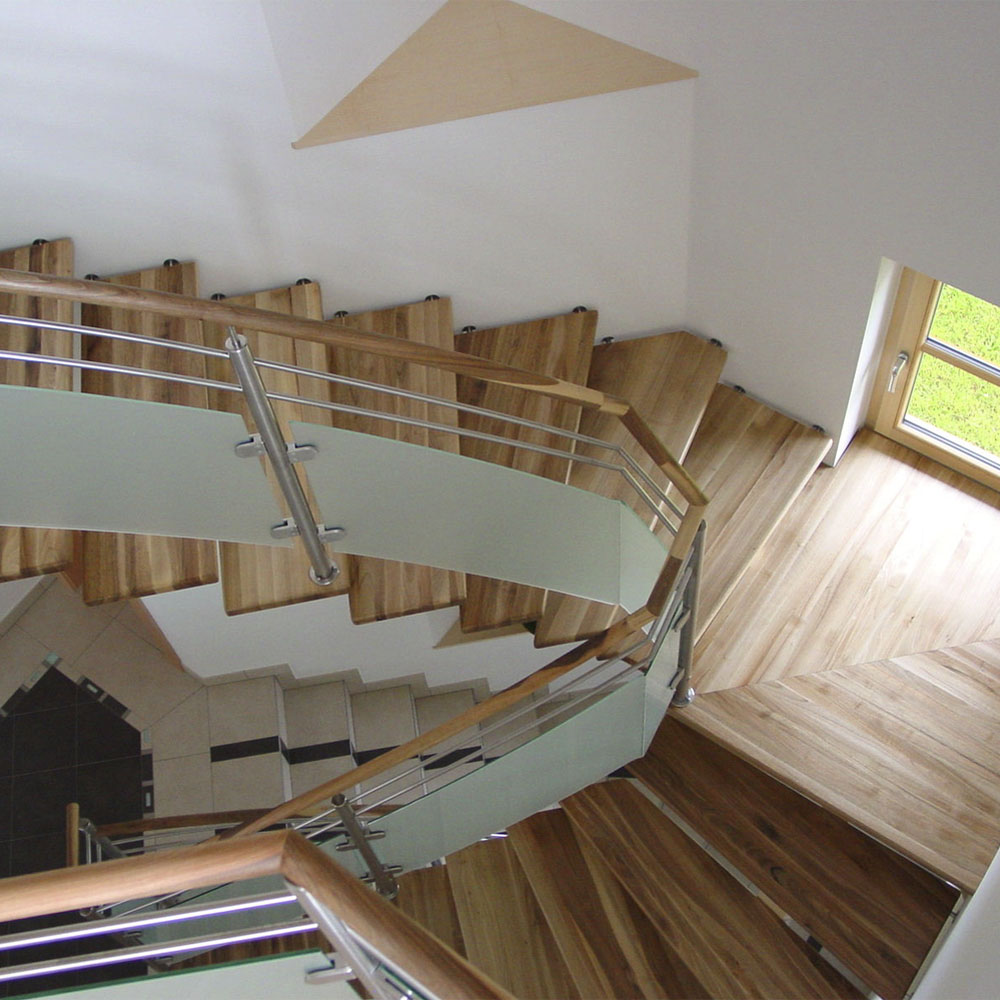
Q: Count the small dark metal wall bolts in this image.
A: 13